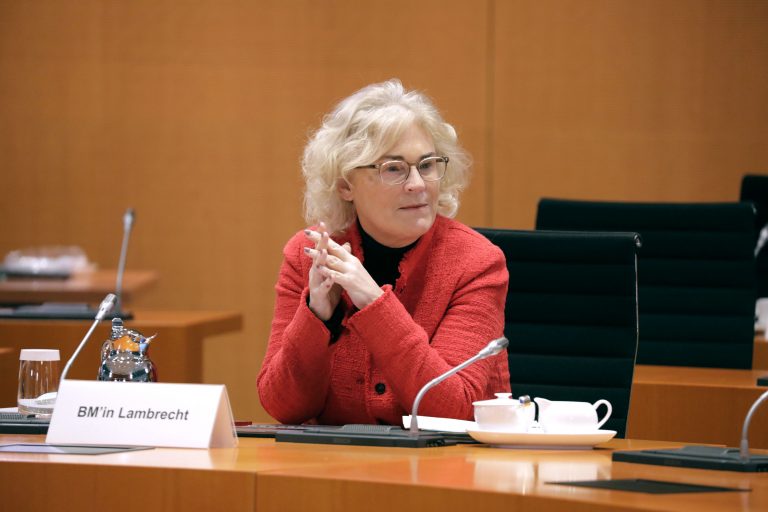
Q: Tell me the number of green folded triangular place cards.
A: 0